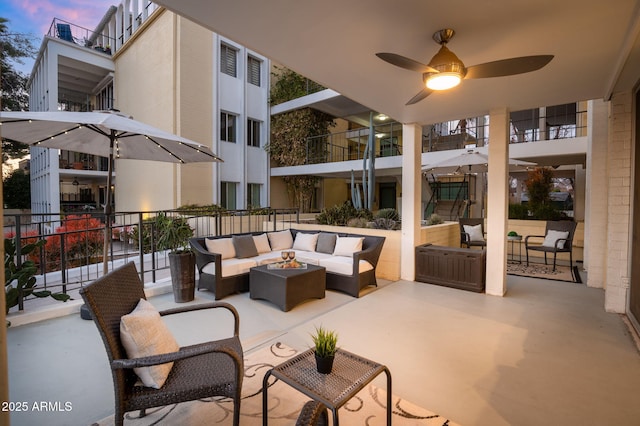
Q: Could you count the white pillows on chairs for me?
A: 3